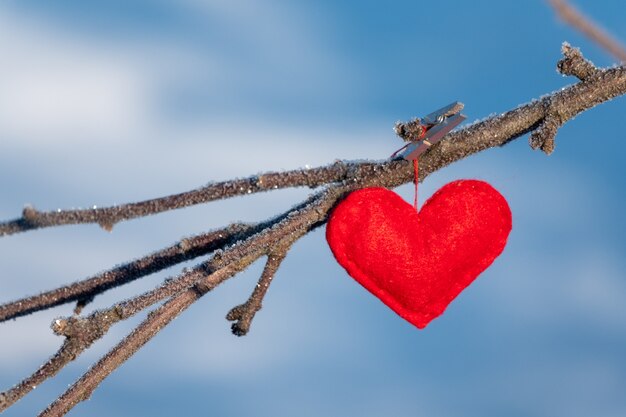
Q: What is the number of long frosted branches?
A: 4